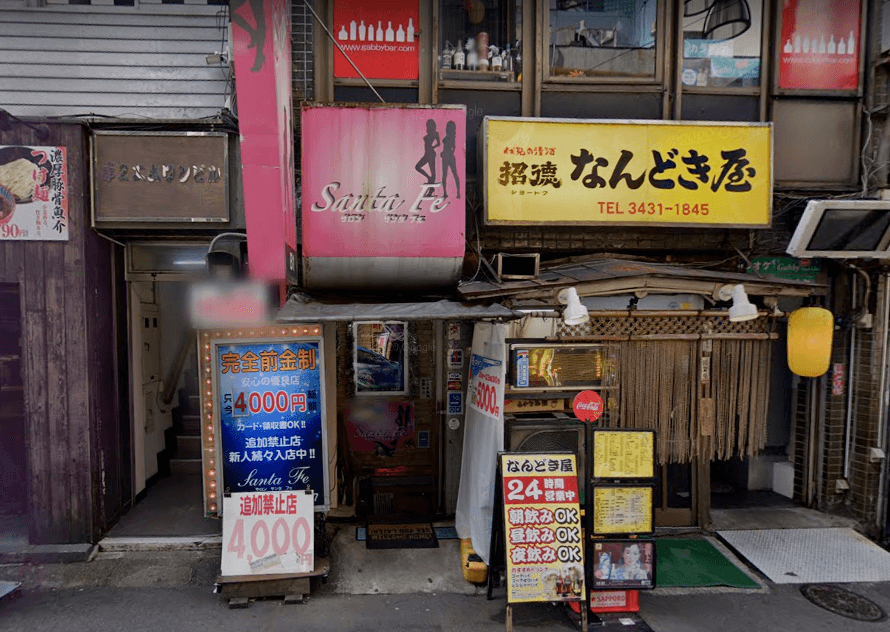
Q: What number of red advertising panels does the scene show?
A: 2